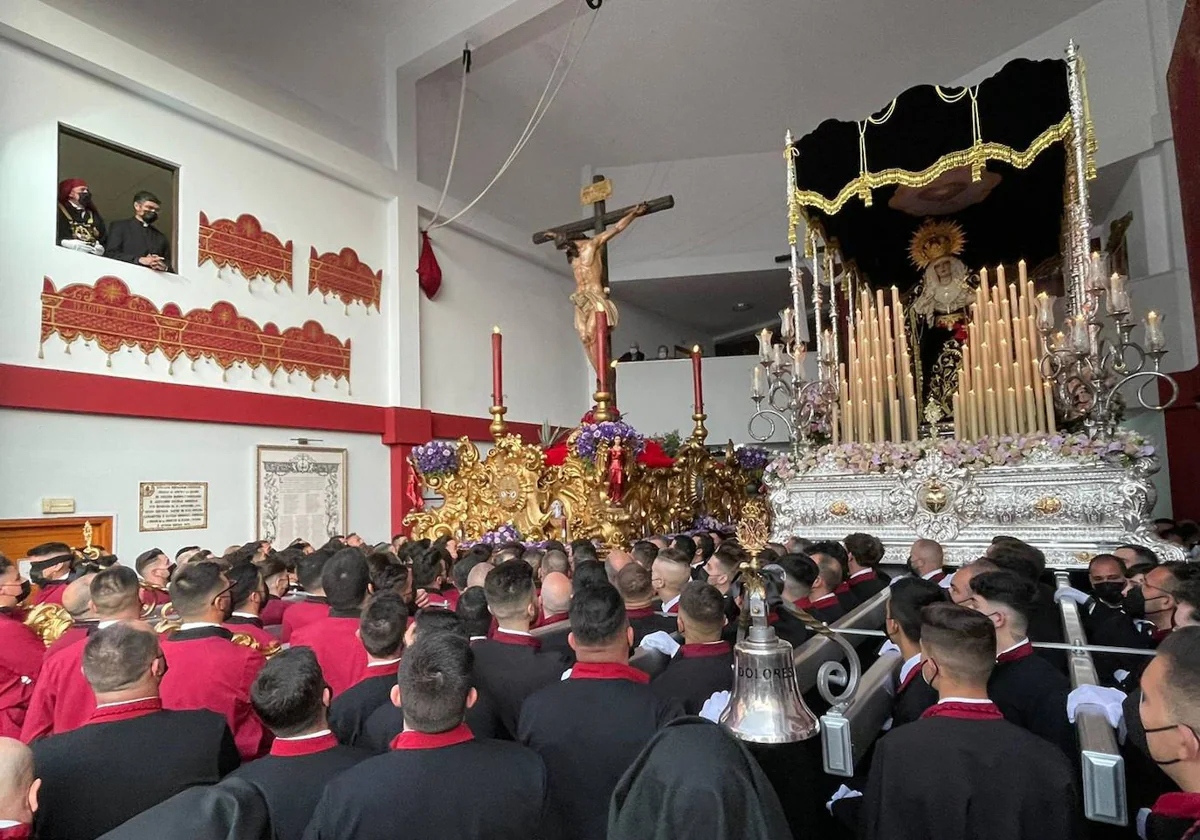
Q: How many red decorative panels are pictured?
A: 3